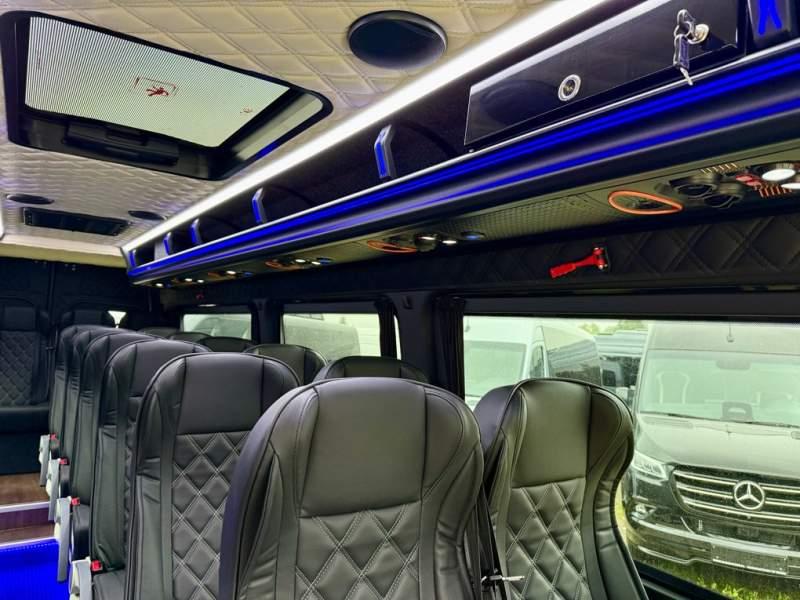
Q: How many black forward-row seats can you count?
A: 2